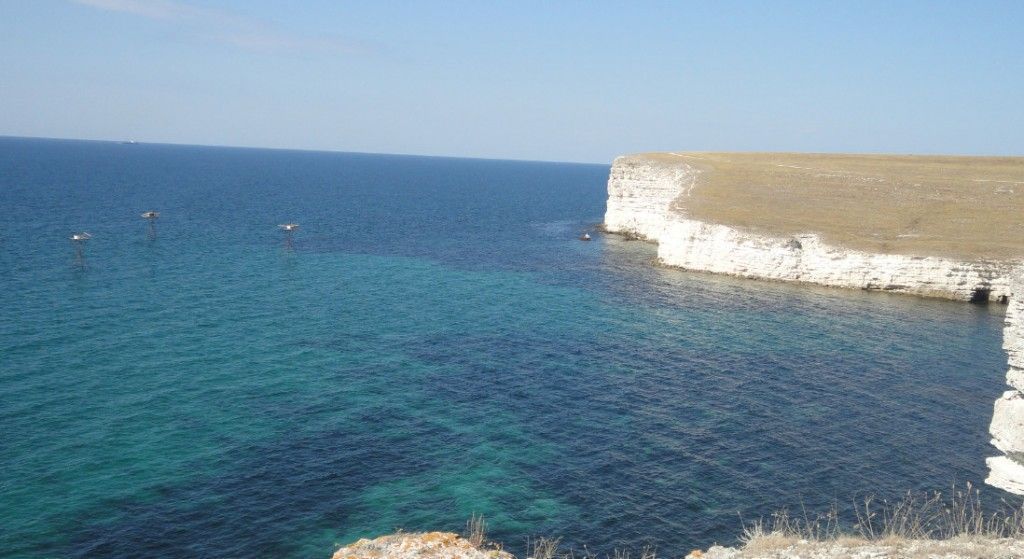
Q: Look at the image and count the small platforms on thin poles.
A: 3